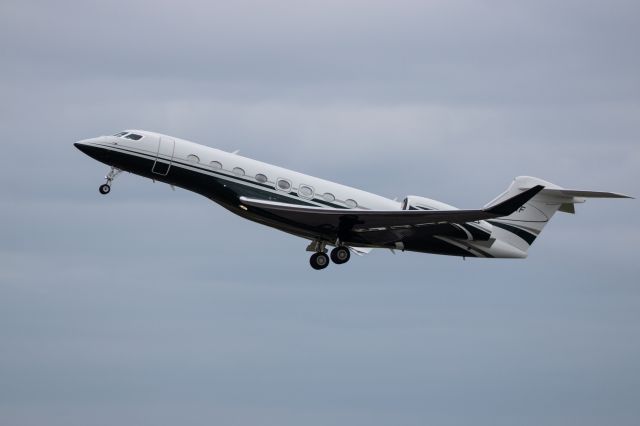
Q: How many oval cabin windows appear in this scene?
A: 8